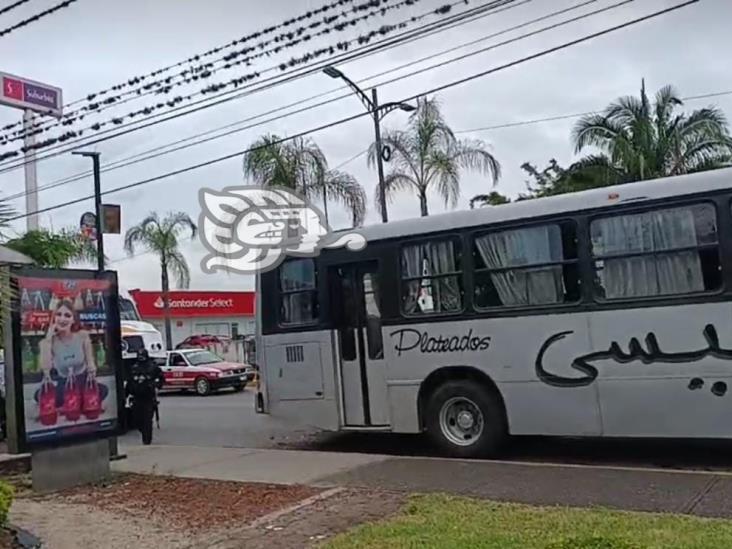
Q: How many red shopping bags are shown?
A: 3